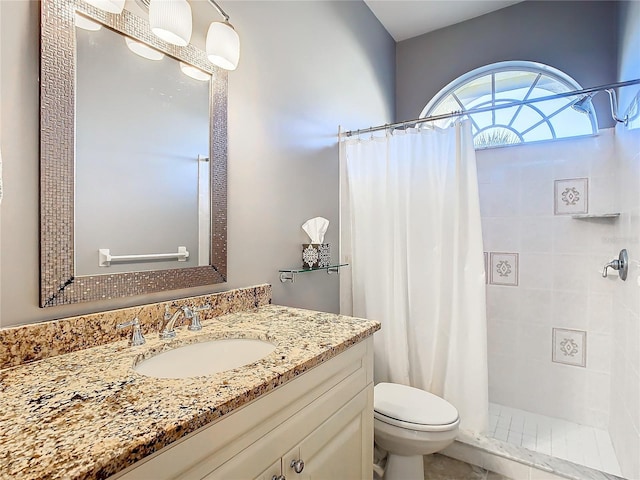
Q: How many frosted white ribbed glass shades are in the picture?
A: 3